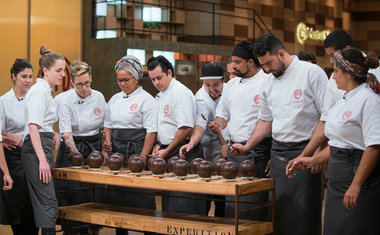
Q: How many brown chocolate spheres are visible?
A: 14